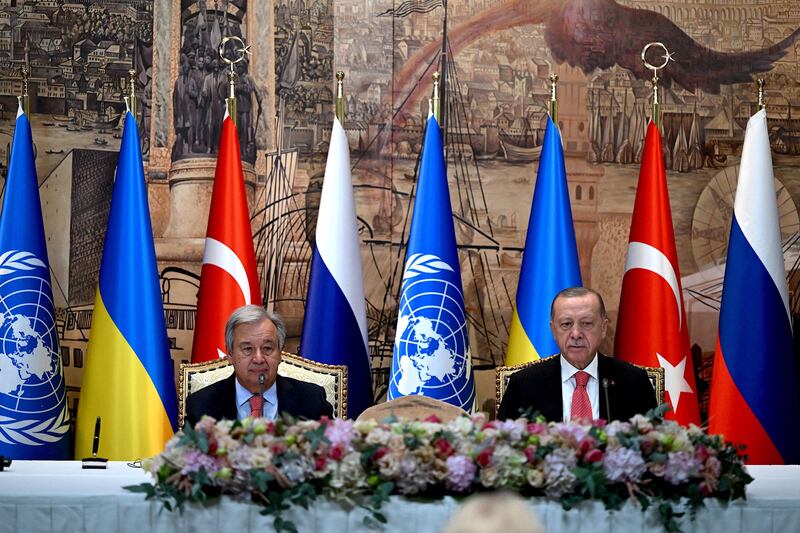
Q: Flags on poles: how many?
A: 8